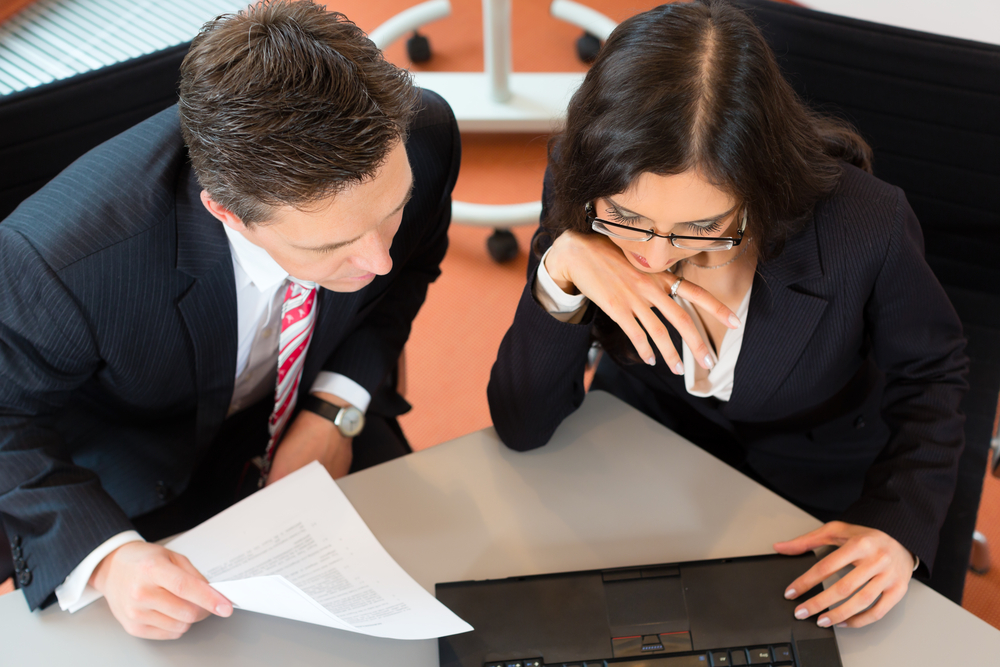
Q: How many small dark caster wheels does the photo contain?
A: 3